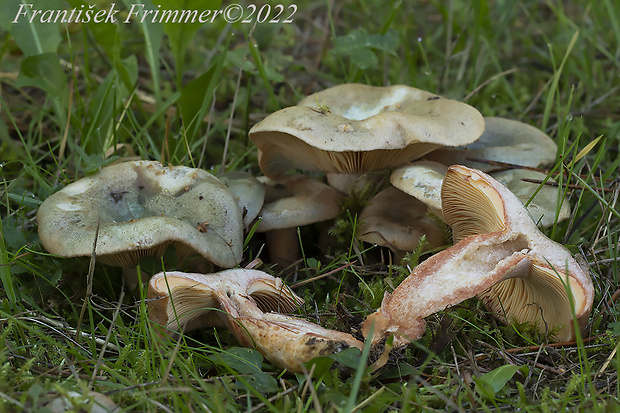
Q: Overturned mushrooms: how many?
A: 2